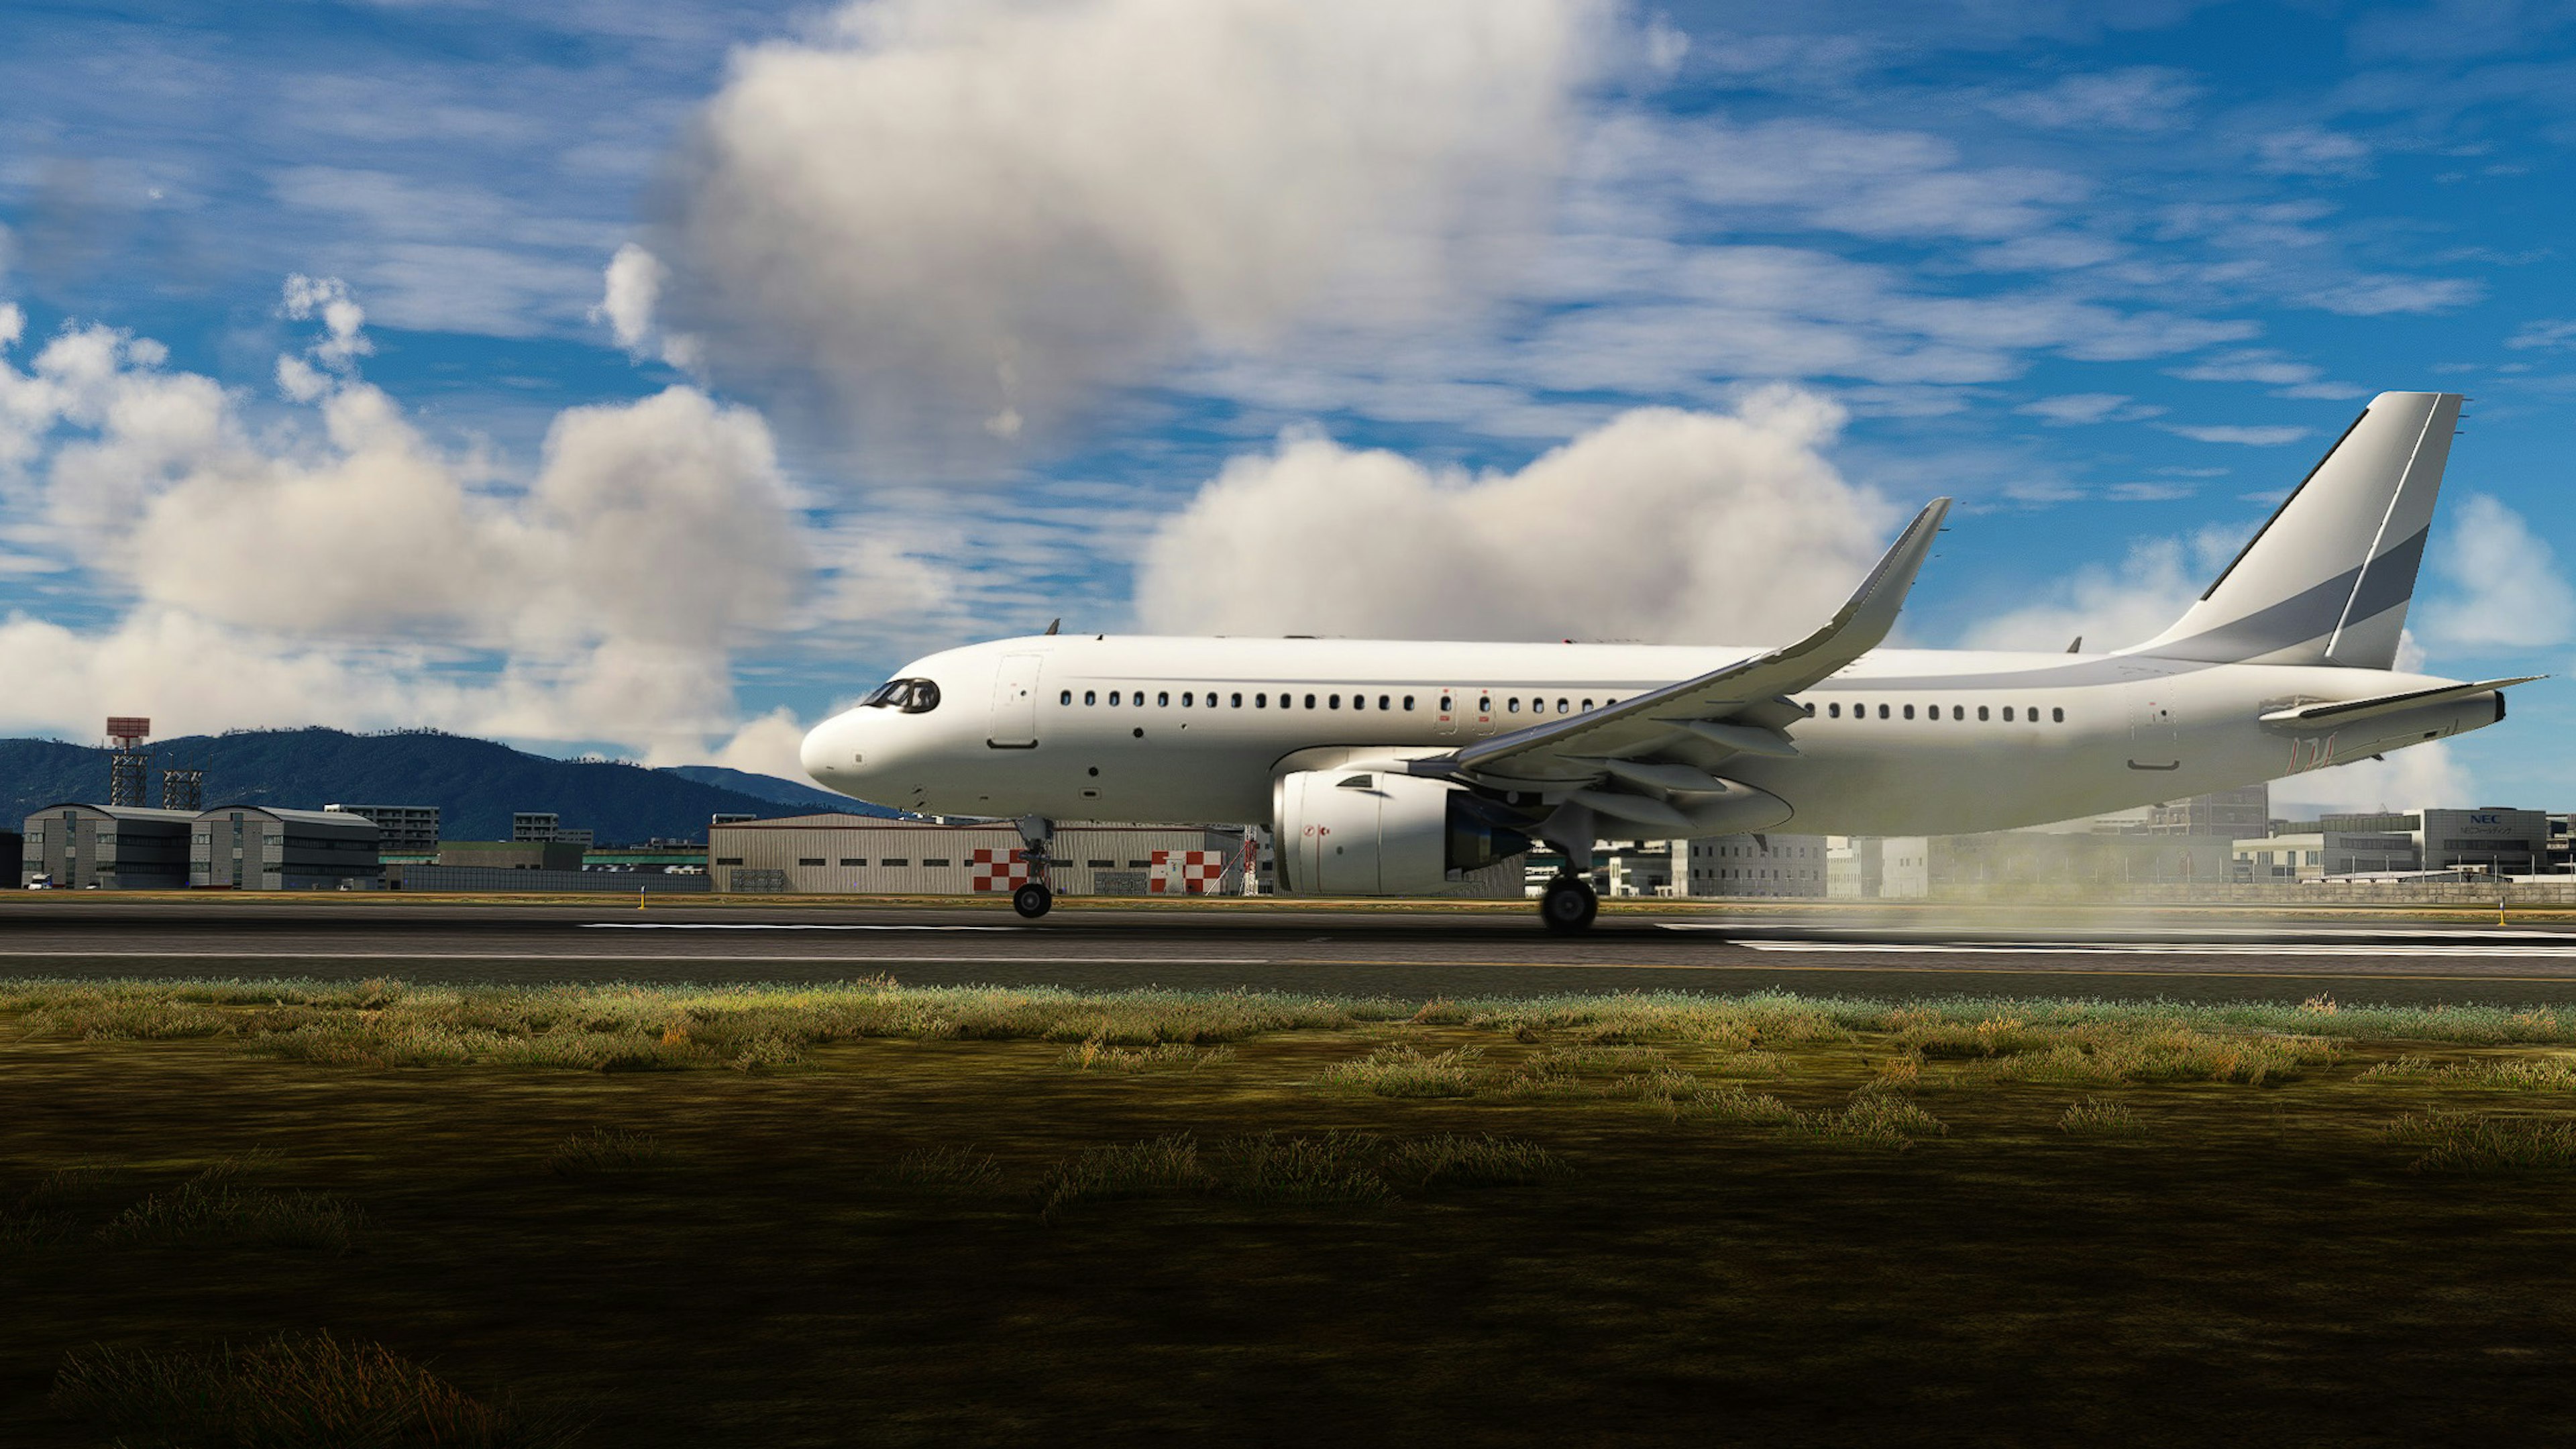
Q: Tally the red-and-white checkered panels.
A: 2